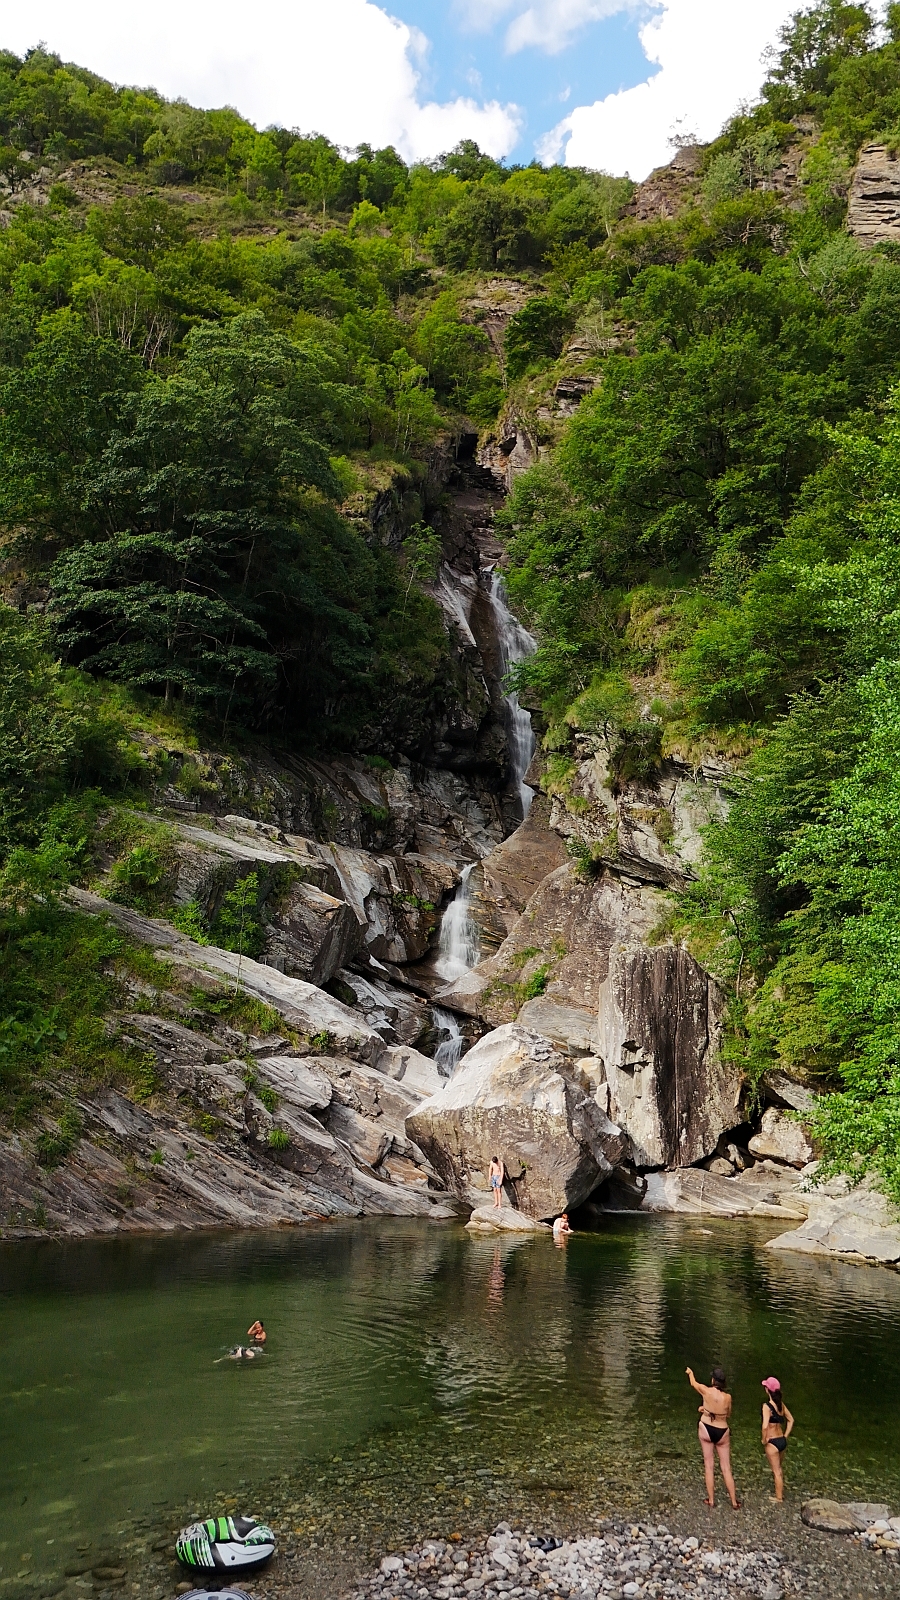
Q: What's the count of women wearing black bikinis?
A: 2